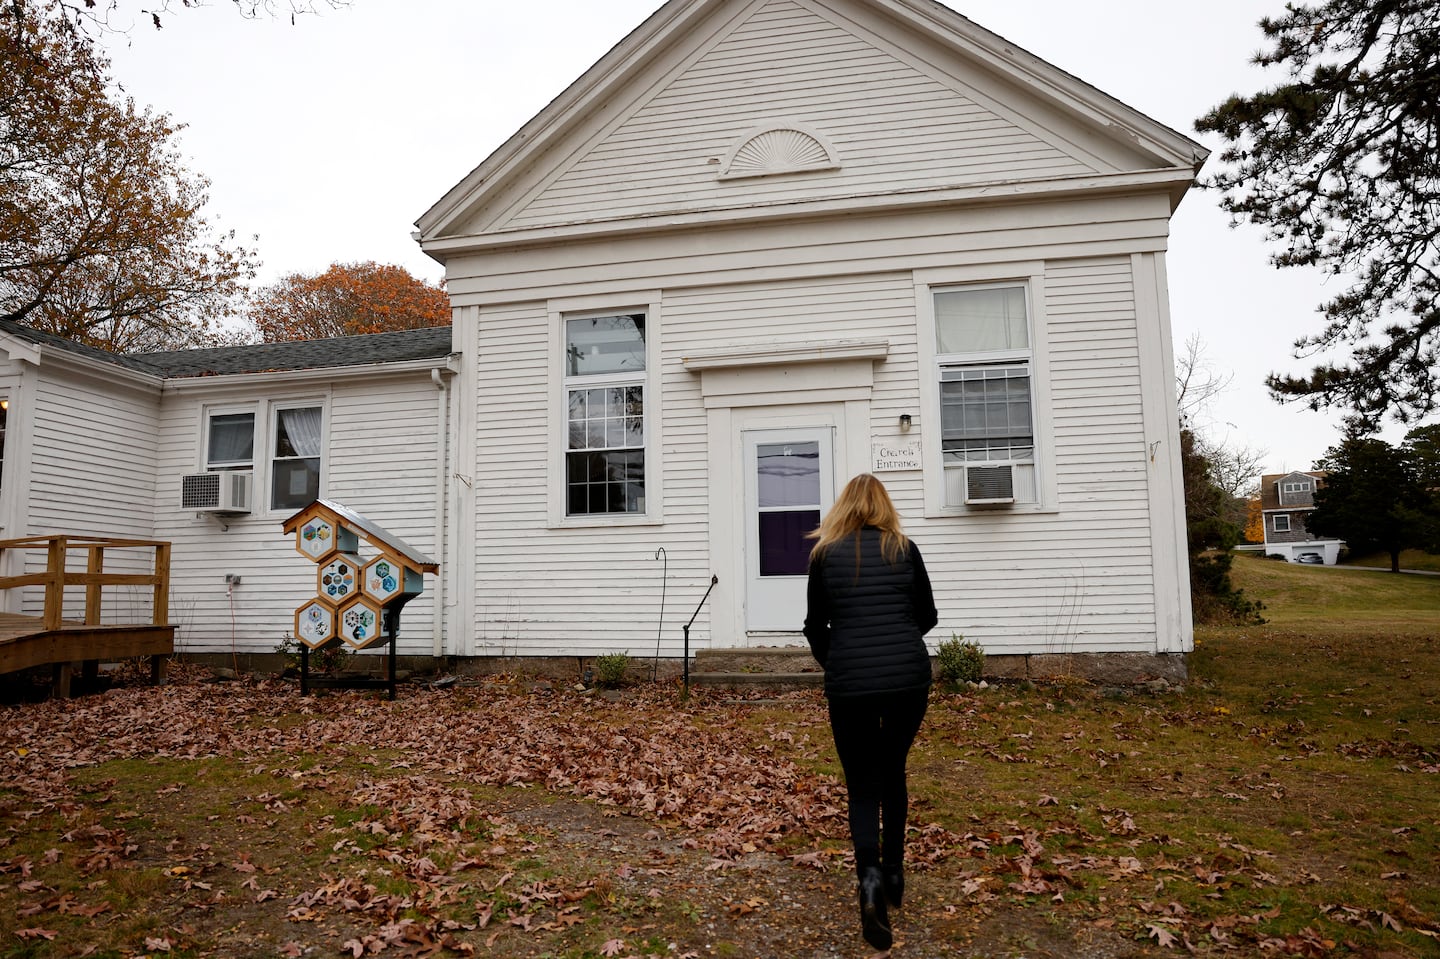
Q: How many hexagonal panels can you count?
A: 5